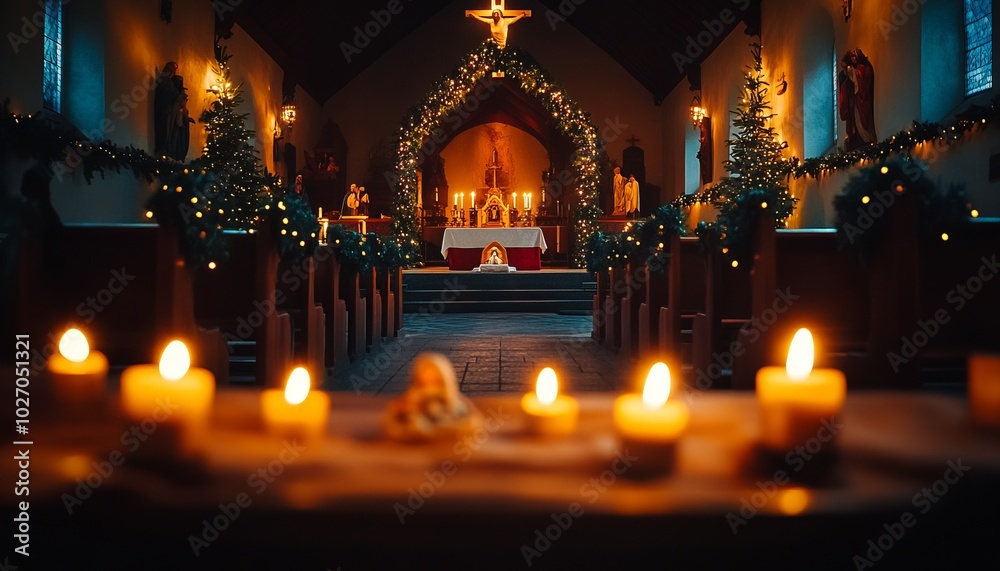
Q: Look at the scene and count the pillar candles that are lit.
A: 6